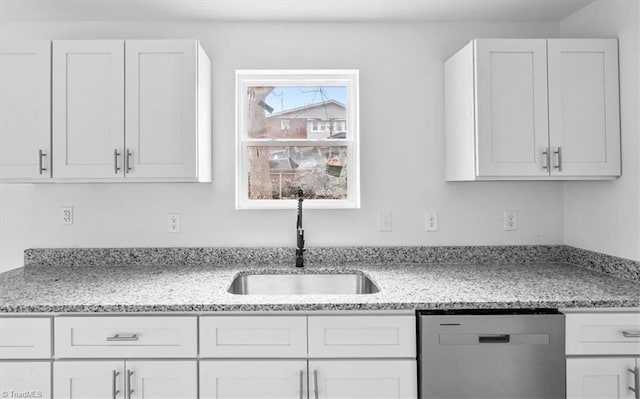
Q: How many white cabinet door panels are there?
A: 11